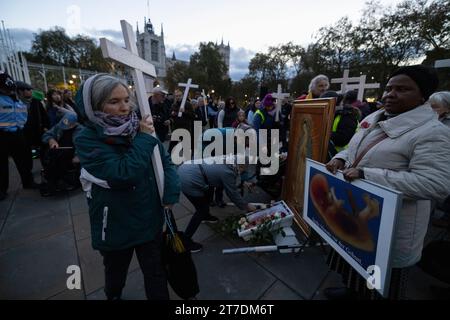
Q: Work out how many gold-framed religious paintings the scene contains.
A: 1